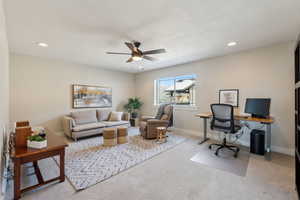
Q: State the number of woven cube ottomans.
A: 2